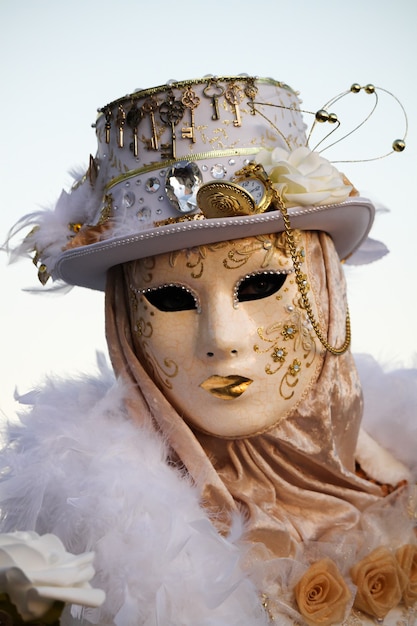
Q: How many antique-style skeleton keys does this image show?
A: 9